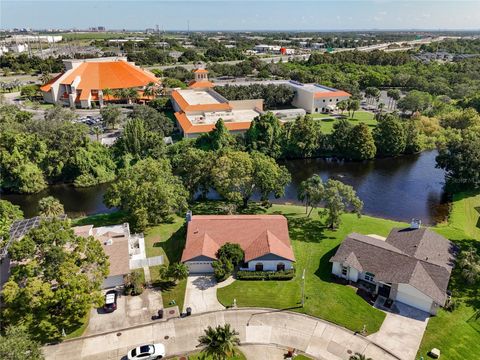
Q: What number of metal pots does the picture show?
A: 0